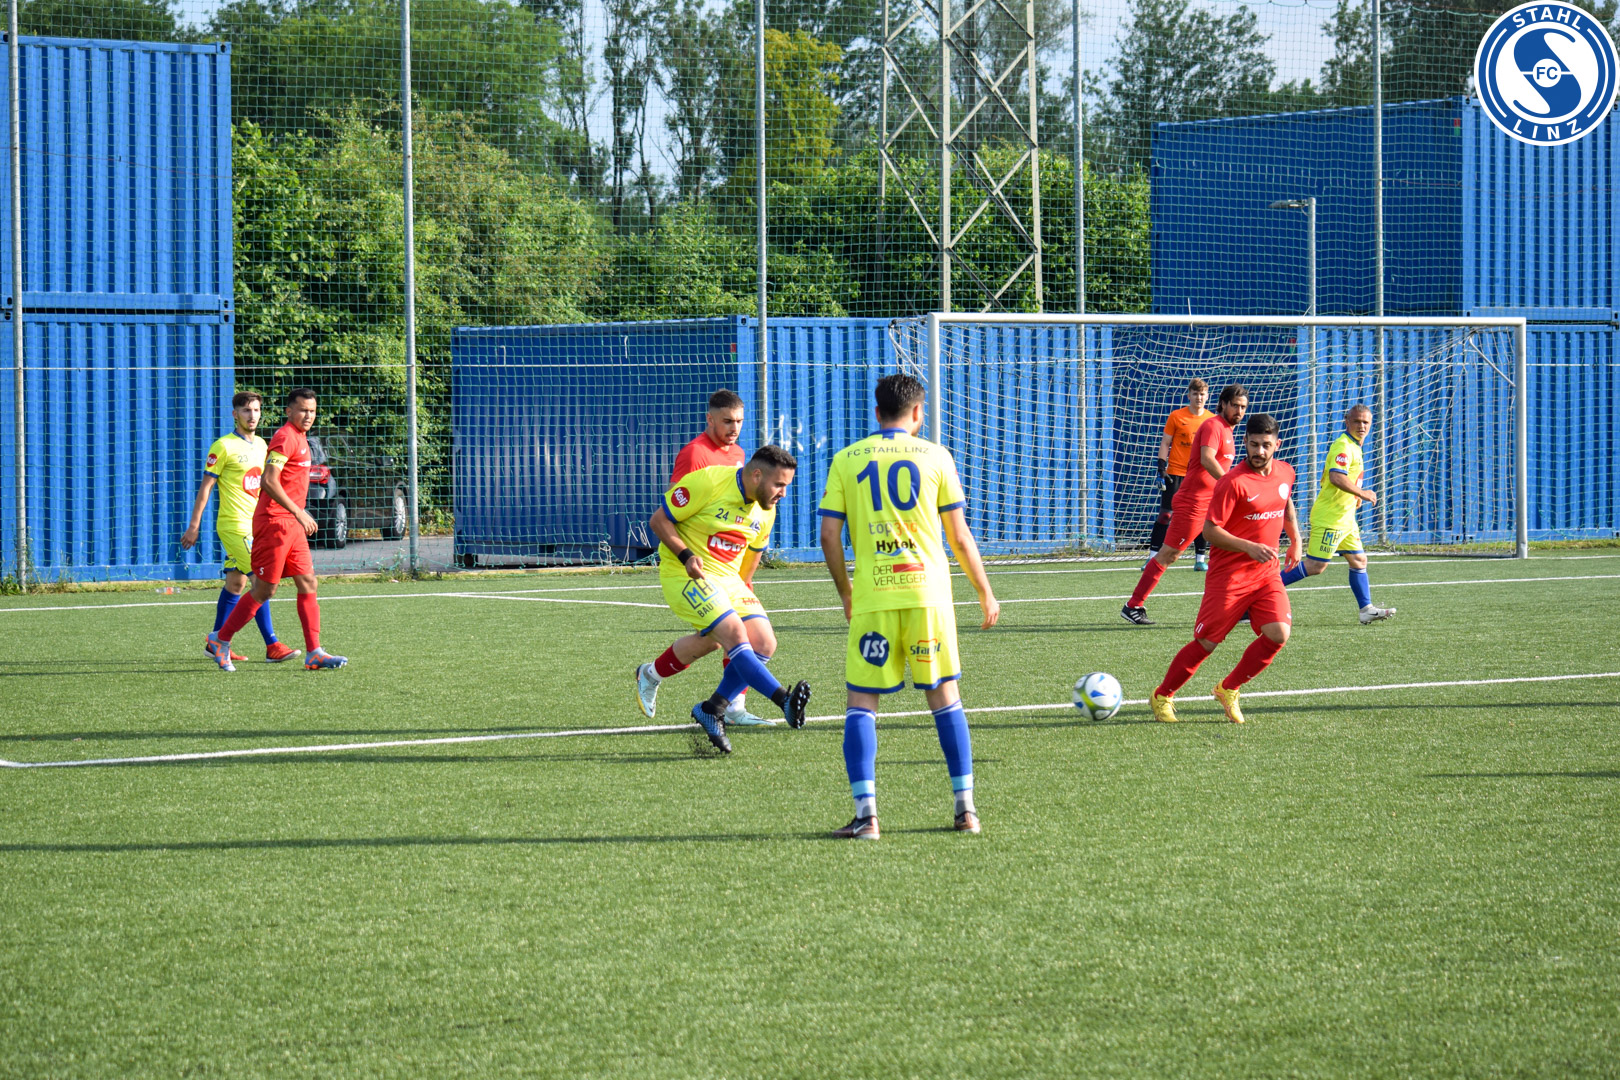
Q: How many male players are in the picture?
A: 9